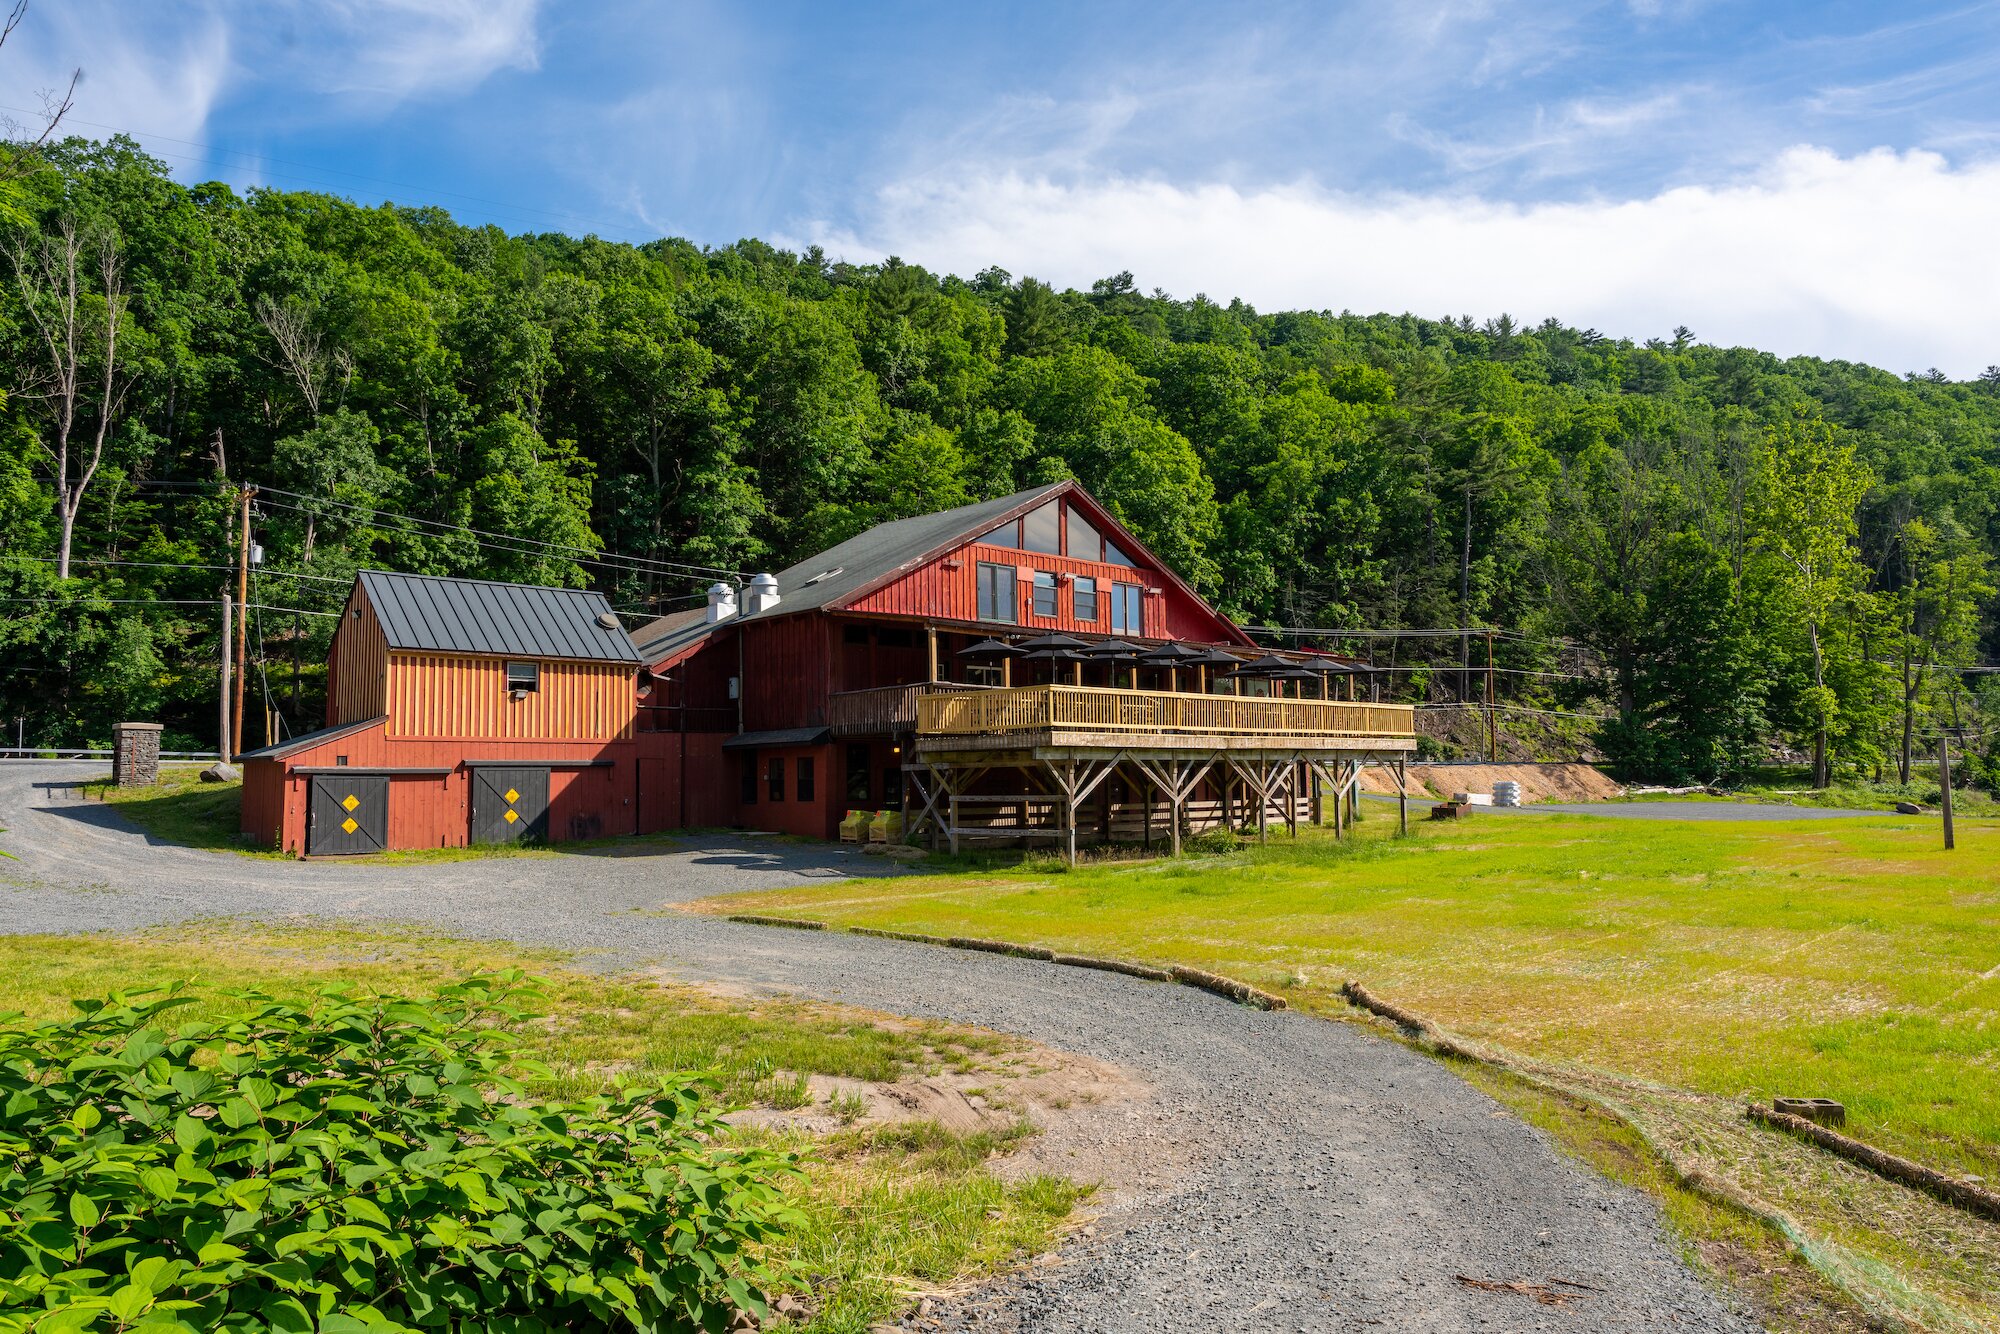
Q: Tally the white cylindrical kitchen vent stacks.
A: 2